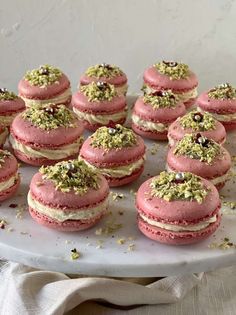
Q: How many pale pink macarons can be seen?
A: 14